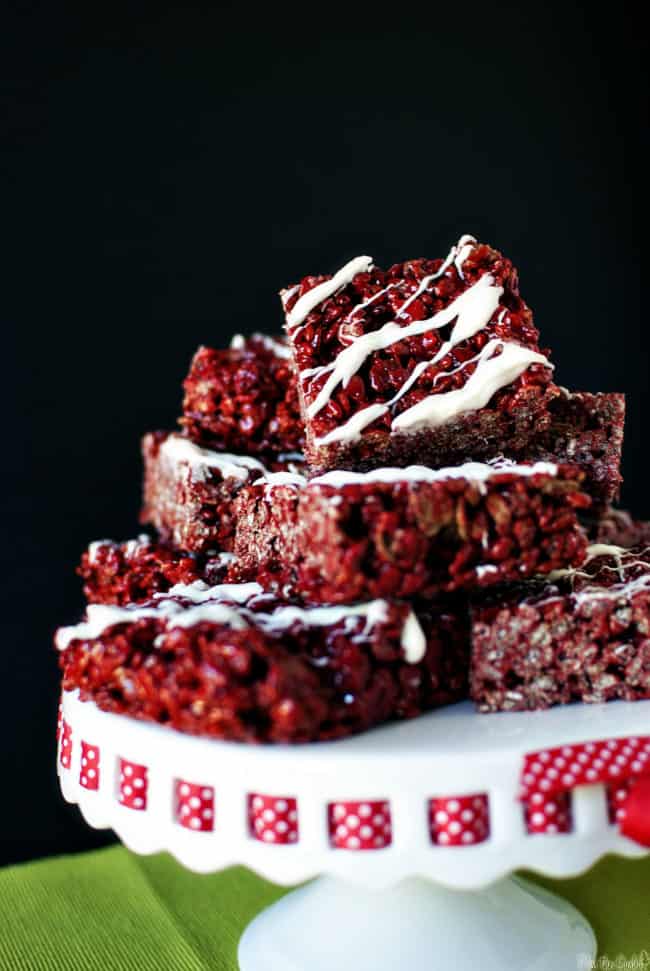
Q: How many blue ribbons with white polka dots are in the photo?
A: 0